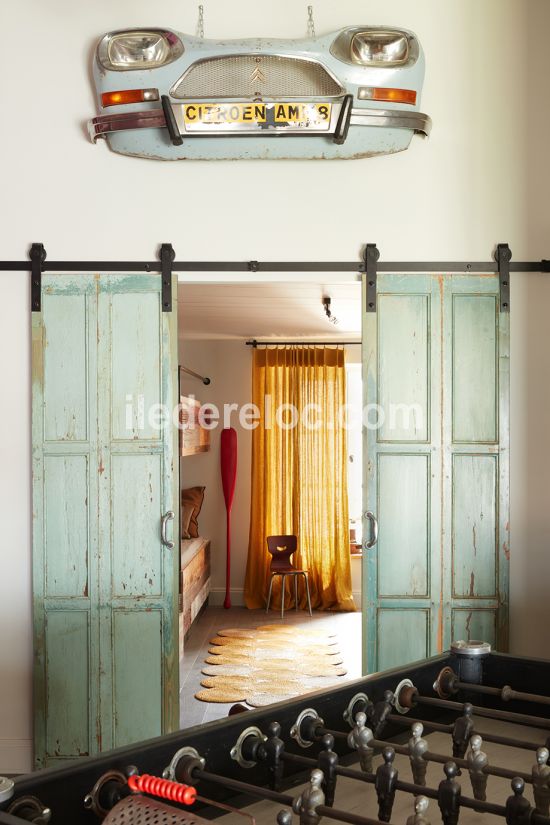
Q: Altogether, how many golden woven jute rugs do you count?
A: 1